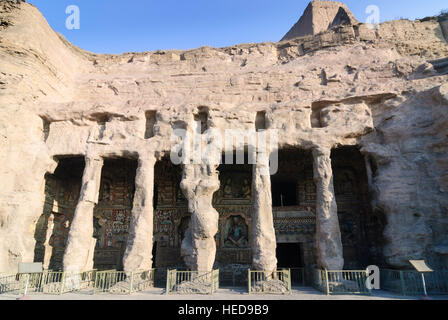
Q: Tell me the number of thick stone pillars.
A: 5